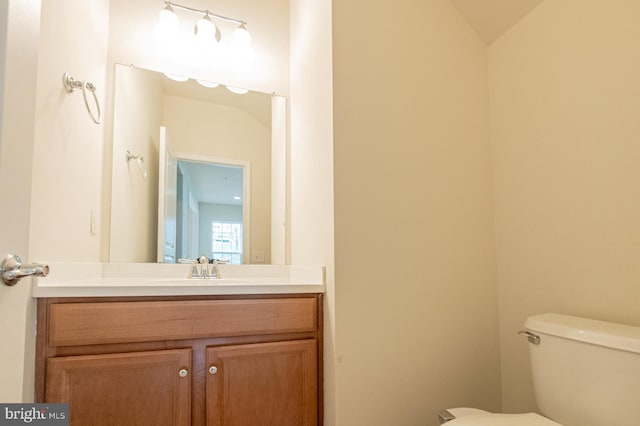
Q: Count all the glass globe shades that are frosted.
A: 3